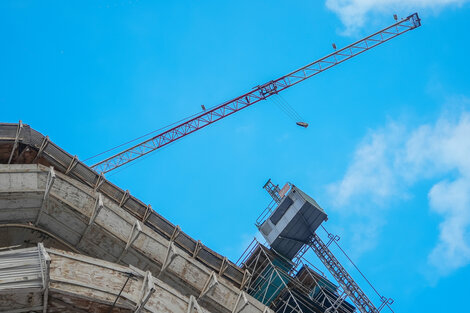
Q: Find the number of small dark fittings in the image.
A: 3